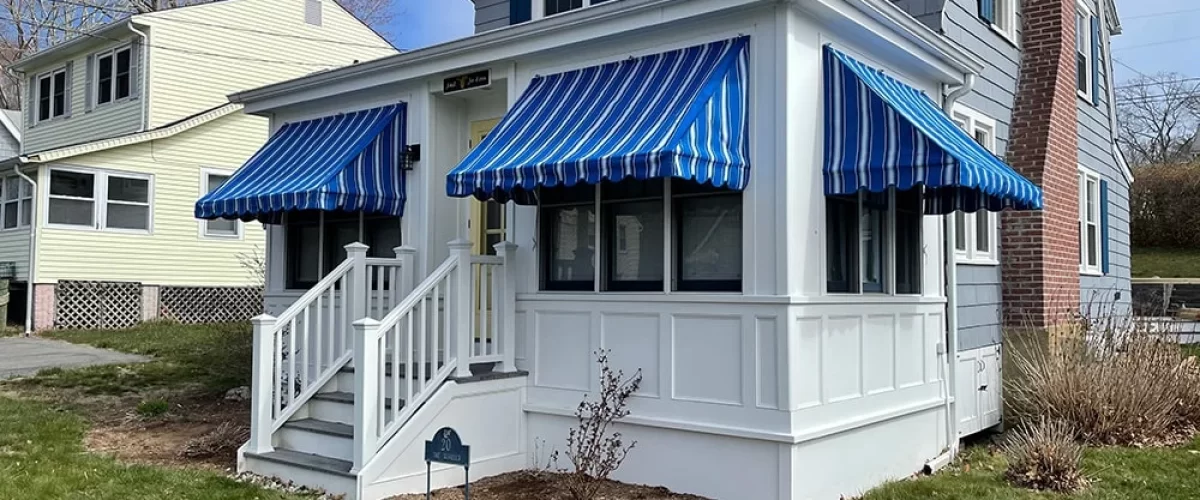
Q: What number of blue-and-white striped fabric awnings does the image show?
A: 3